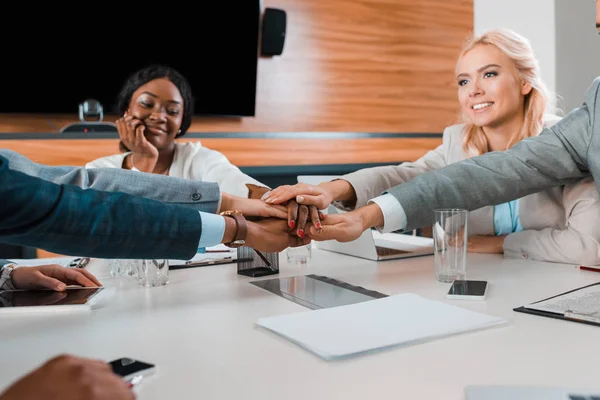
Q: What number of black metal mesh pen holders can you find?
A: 1